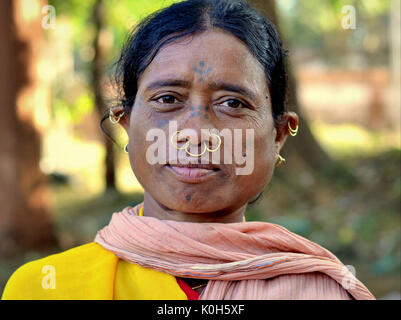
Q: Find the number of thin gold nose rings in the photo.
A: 3